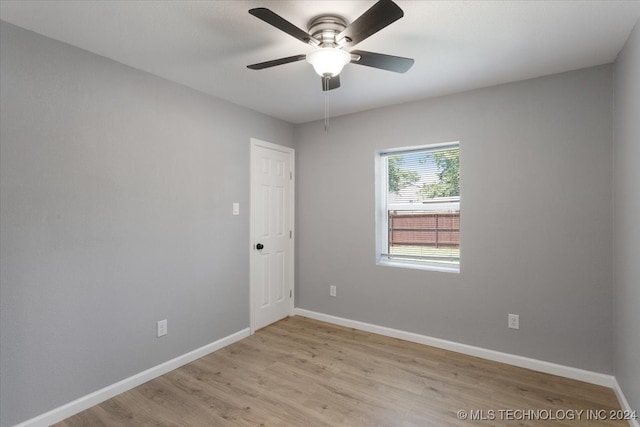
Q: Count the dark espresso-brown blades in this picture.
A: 5